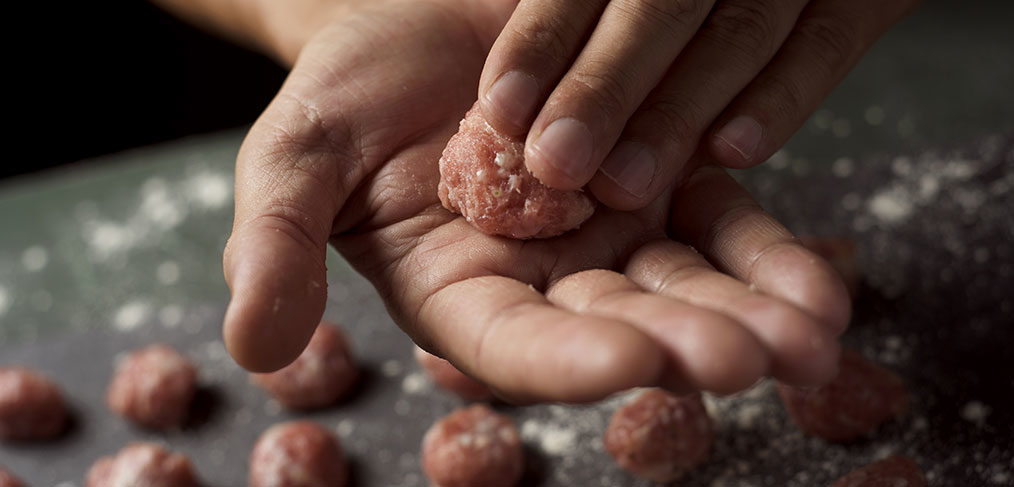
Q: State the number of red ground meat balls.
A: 13